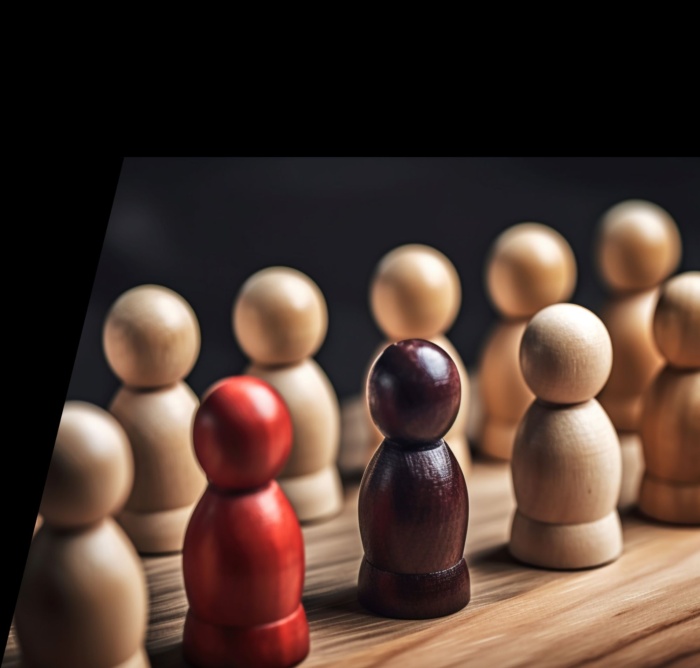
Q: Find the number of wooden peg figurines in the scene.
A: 10